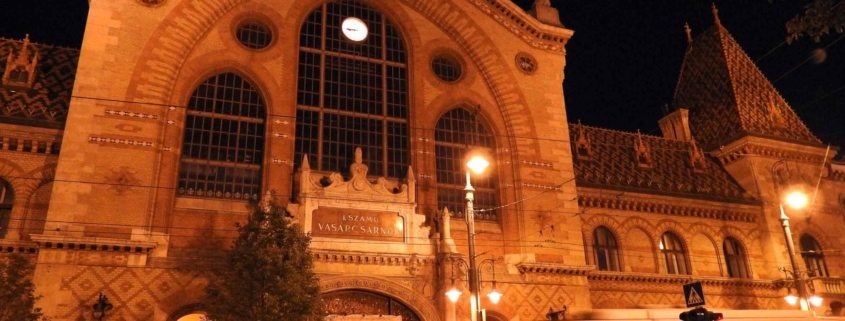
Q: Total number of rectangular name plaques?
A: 1